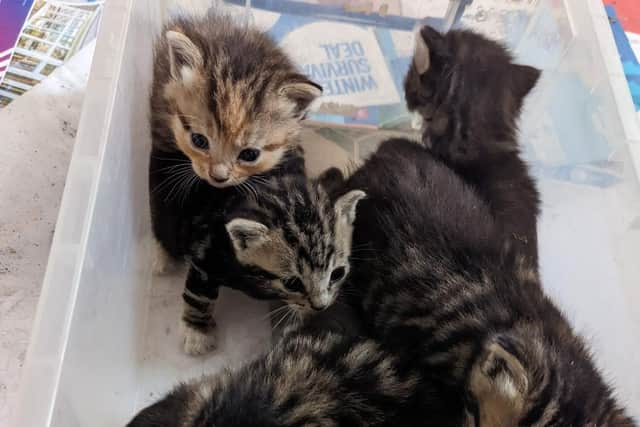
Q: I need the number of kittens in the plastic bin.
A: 5